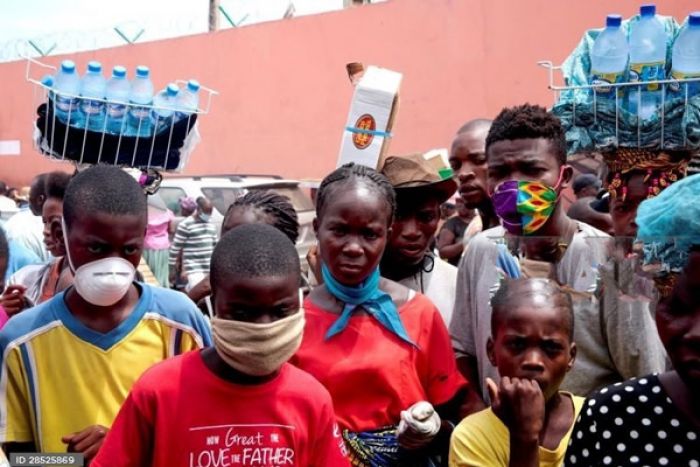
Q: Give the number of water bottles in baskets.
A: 10